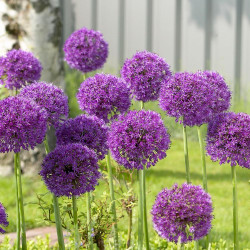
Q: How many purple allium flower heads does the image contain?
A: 14